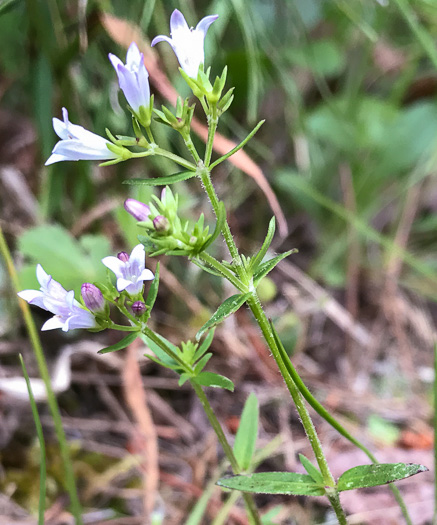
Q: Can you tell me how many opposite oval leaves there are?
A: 2